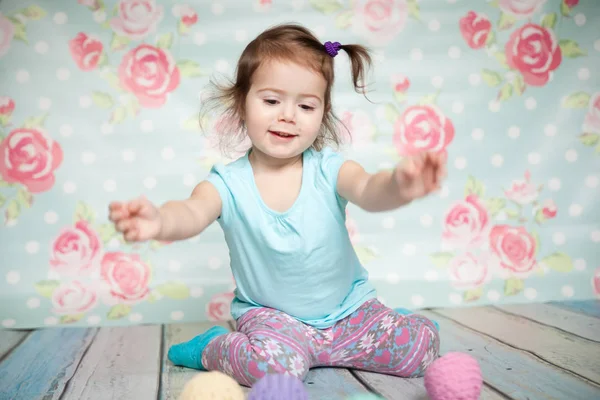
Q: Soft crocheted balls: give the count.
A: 4